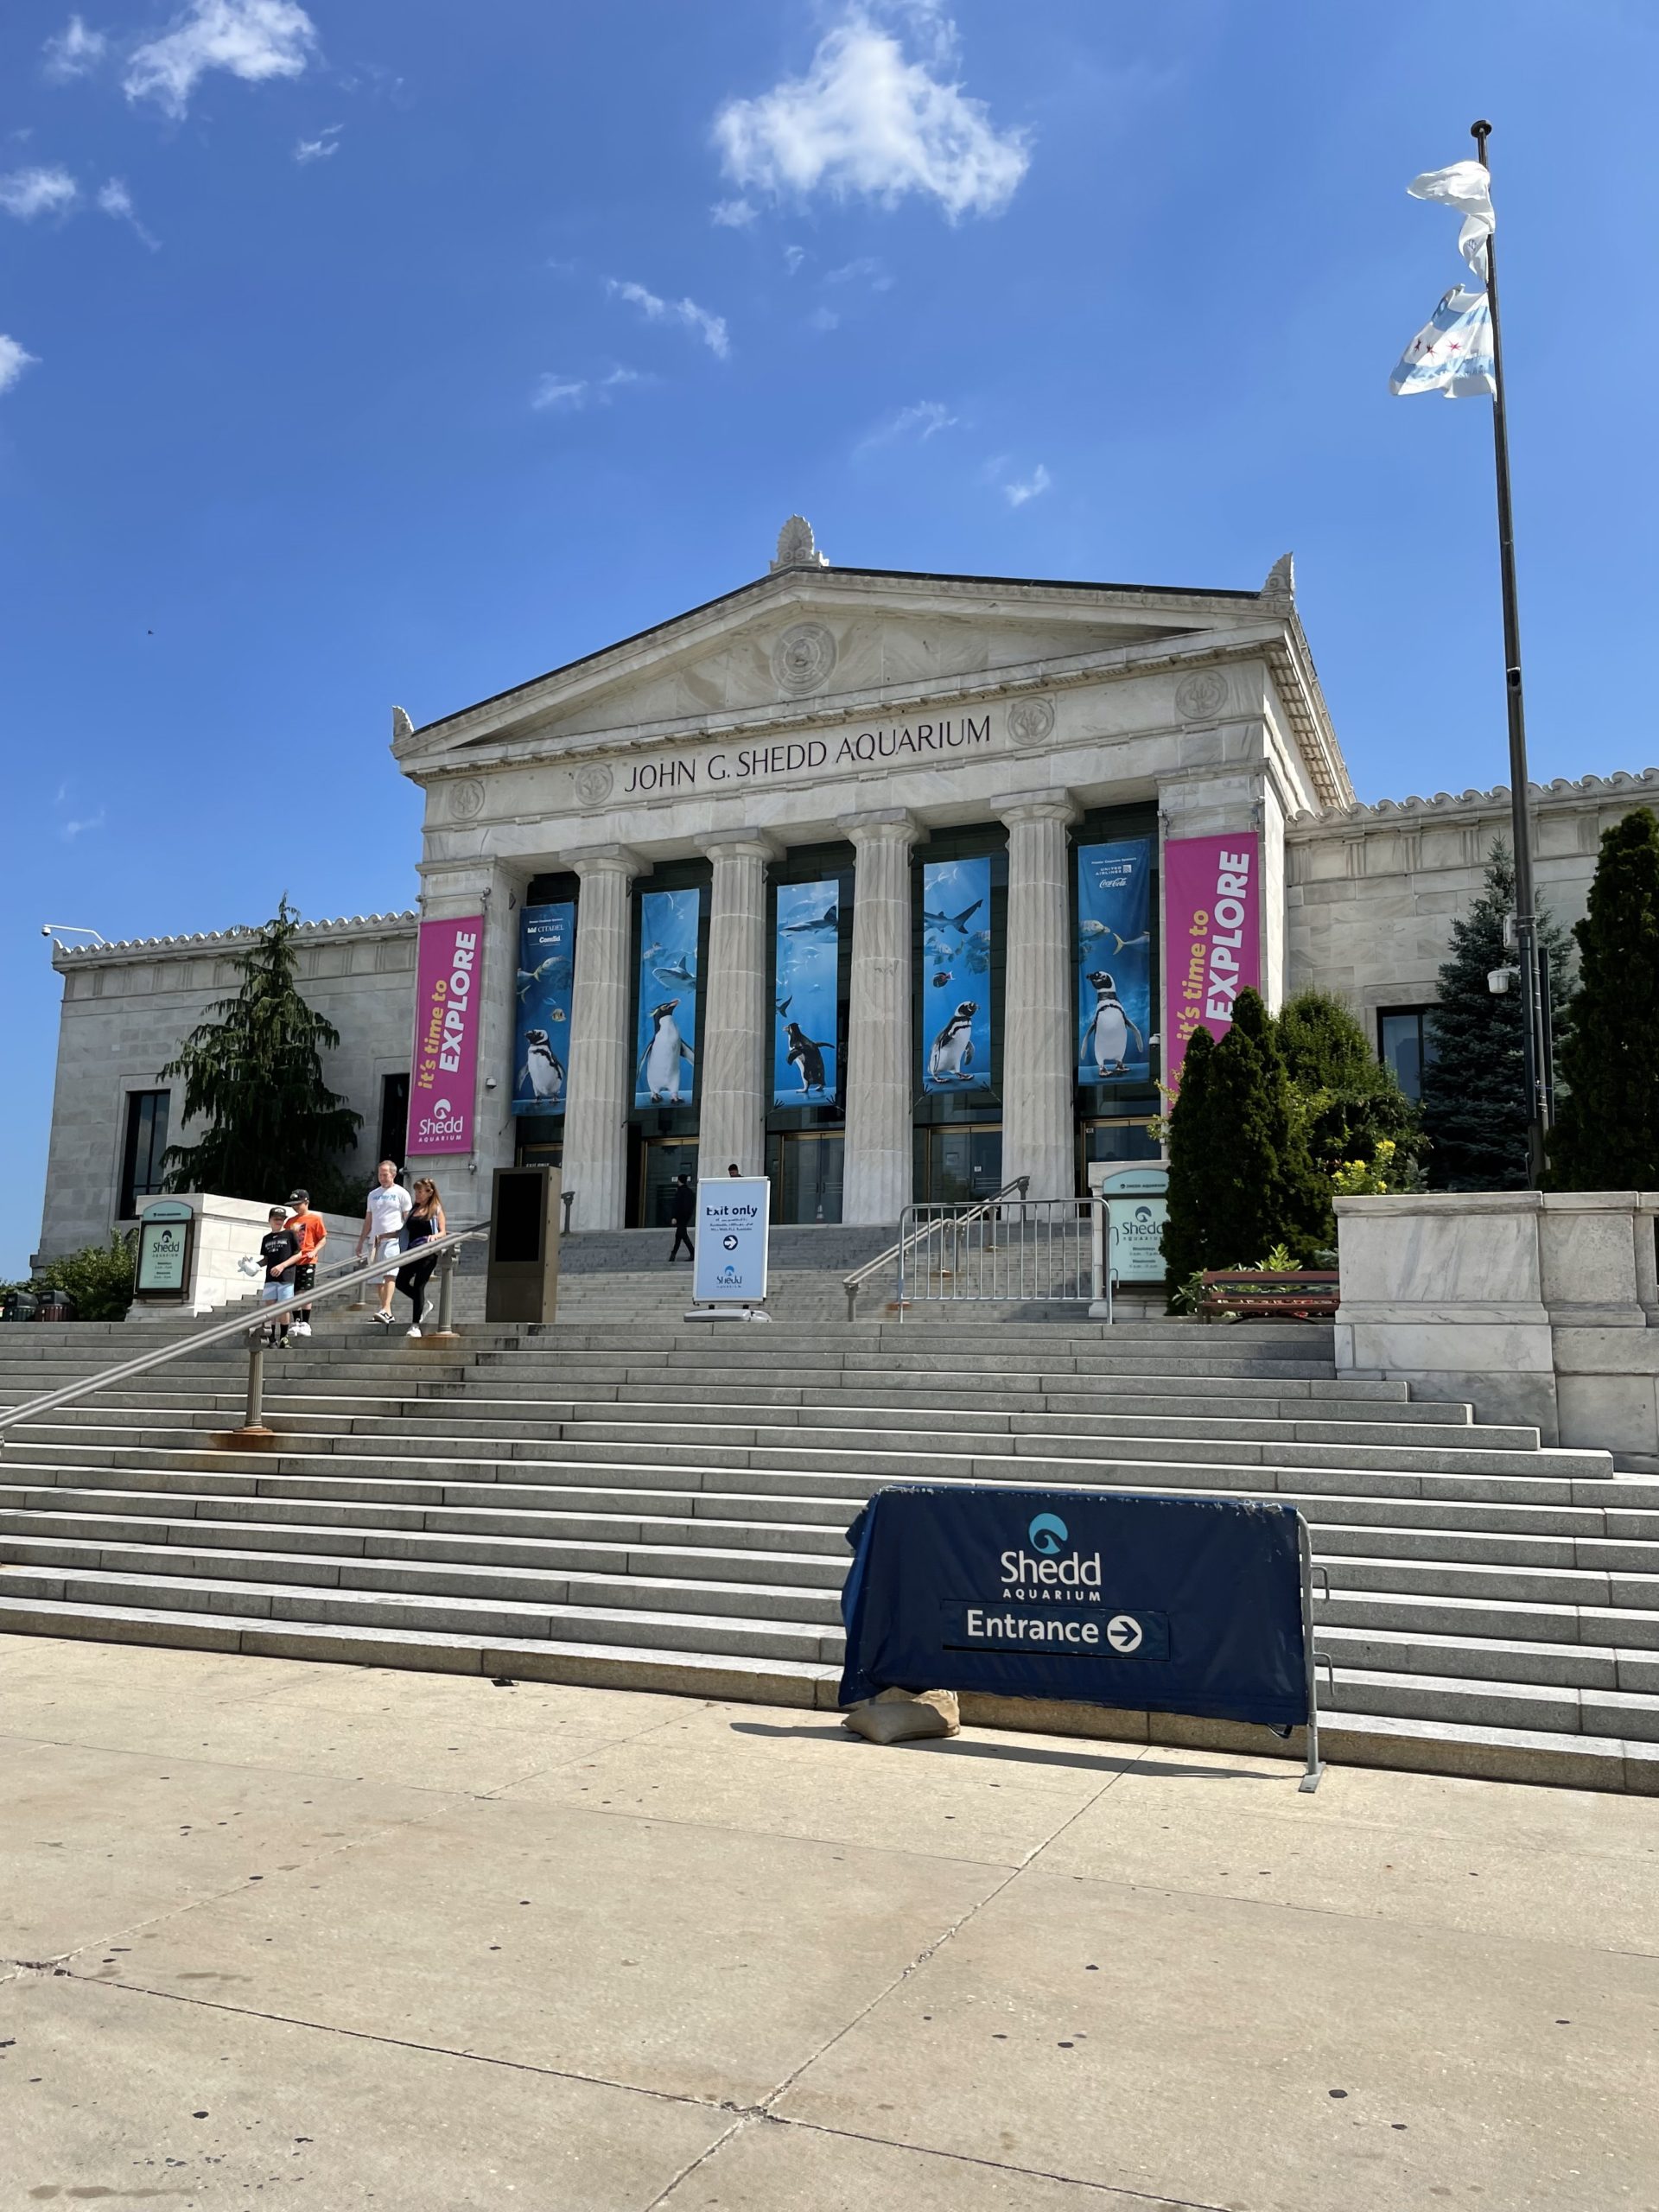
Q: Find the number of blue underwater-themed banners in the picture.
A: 5